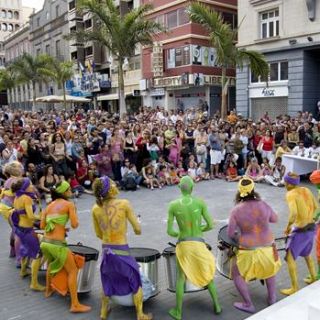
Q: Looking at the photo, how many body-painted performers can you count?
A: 8